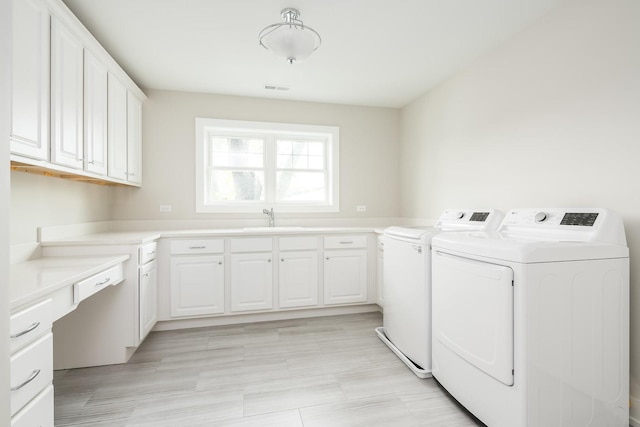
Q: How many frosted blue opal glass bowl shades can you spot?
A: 0